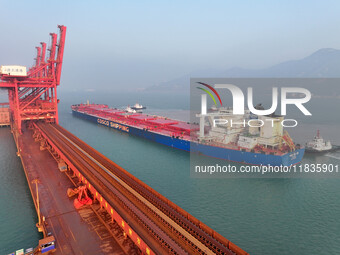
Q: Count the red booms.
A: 4